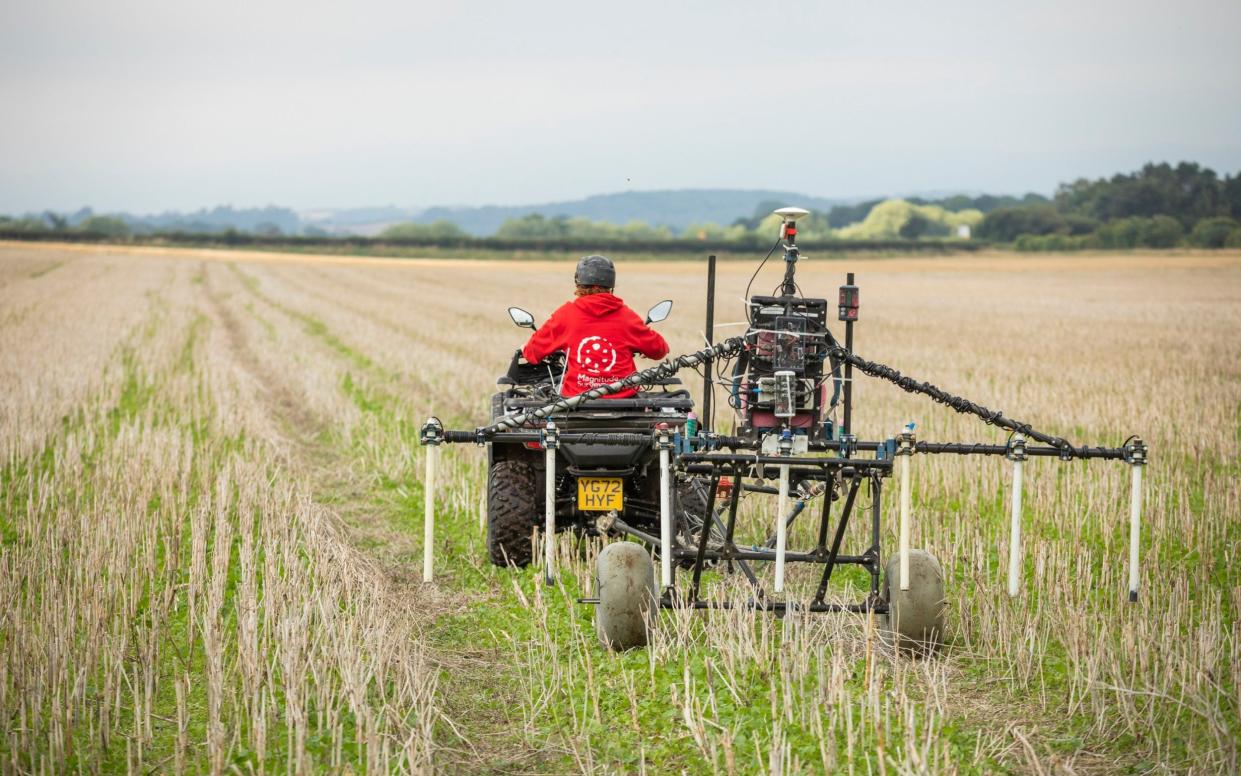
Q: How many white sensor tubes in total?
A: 7